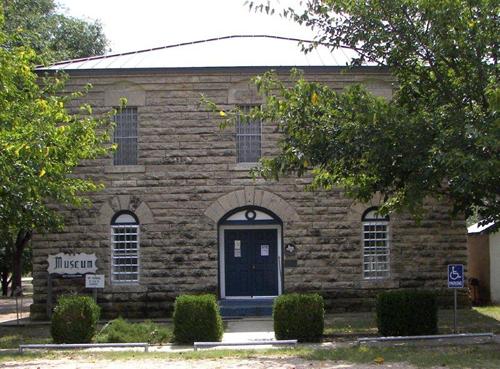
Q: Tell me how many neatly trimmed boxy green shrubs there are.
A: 4